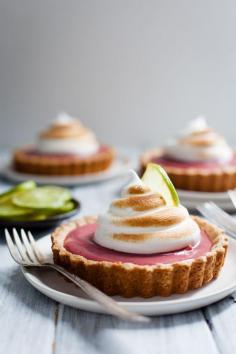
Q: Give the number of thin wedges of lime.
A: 1